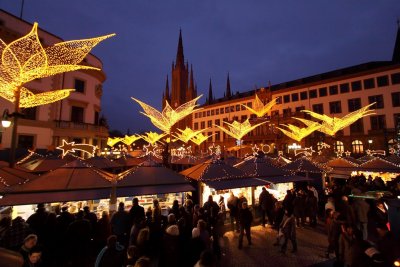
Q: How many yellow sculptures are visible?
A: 11